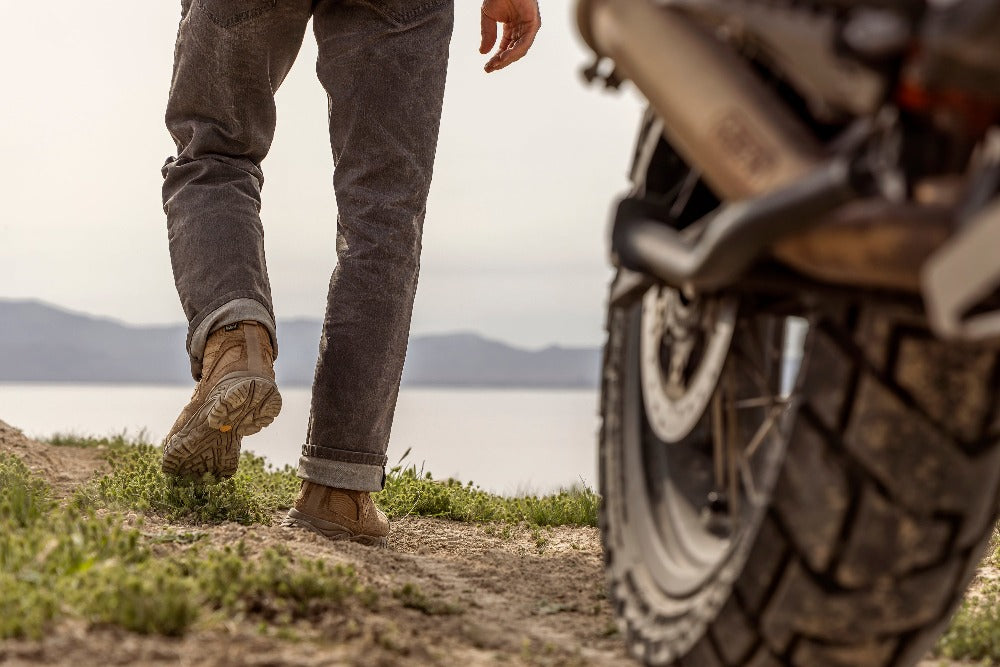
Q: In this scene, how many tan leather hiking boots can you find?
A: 2